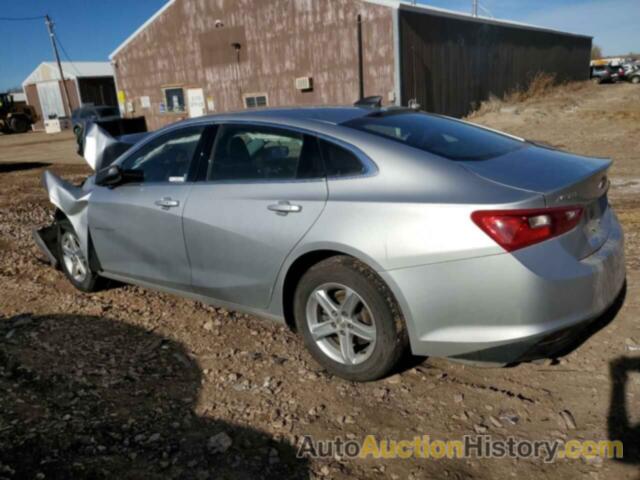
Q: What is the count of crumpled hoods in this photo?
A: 1